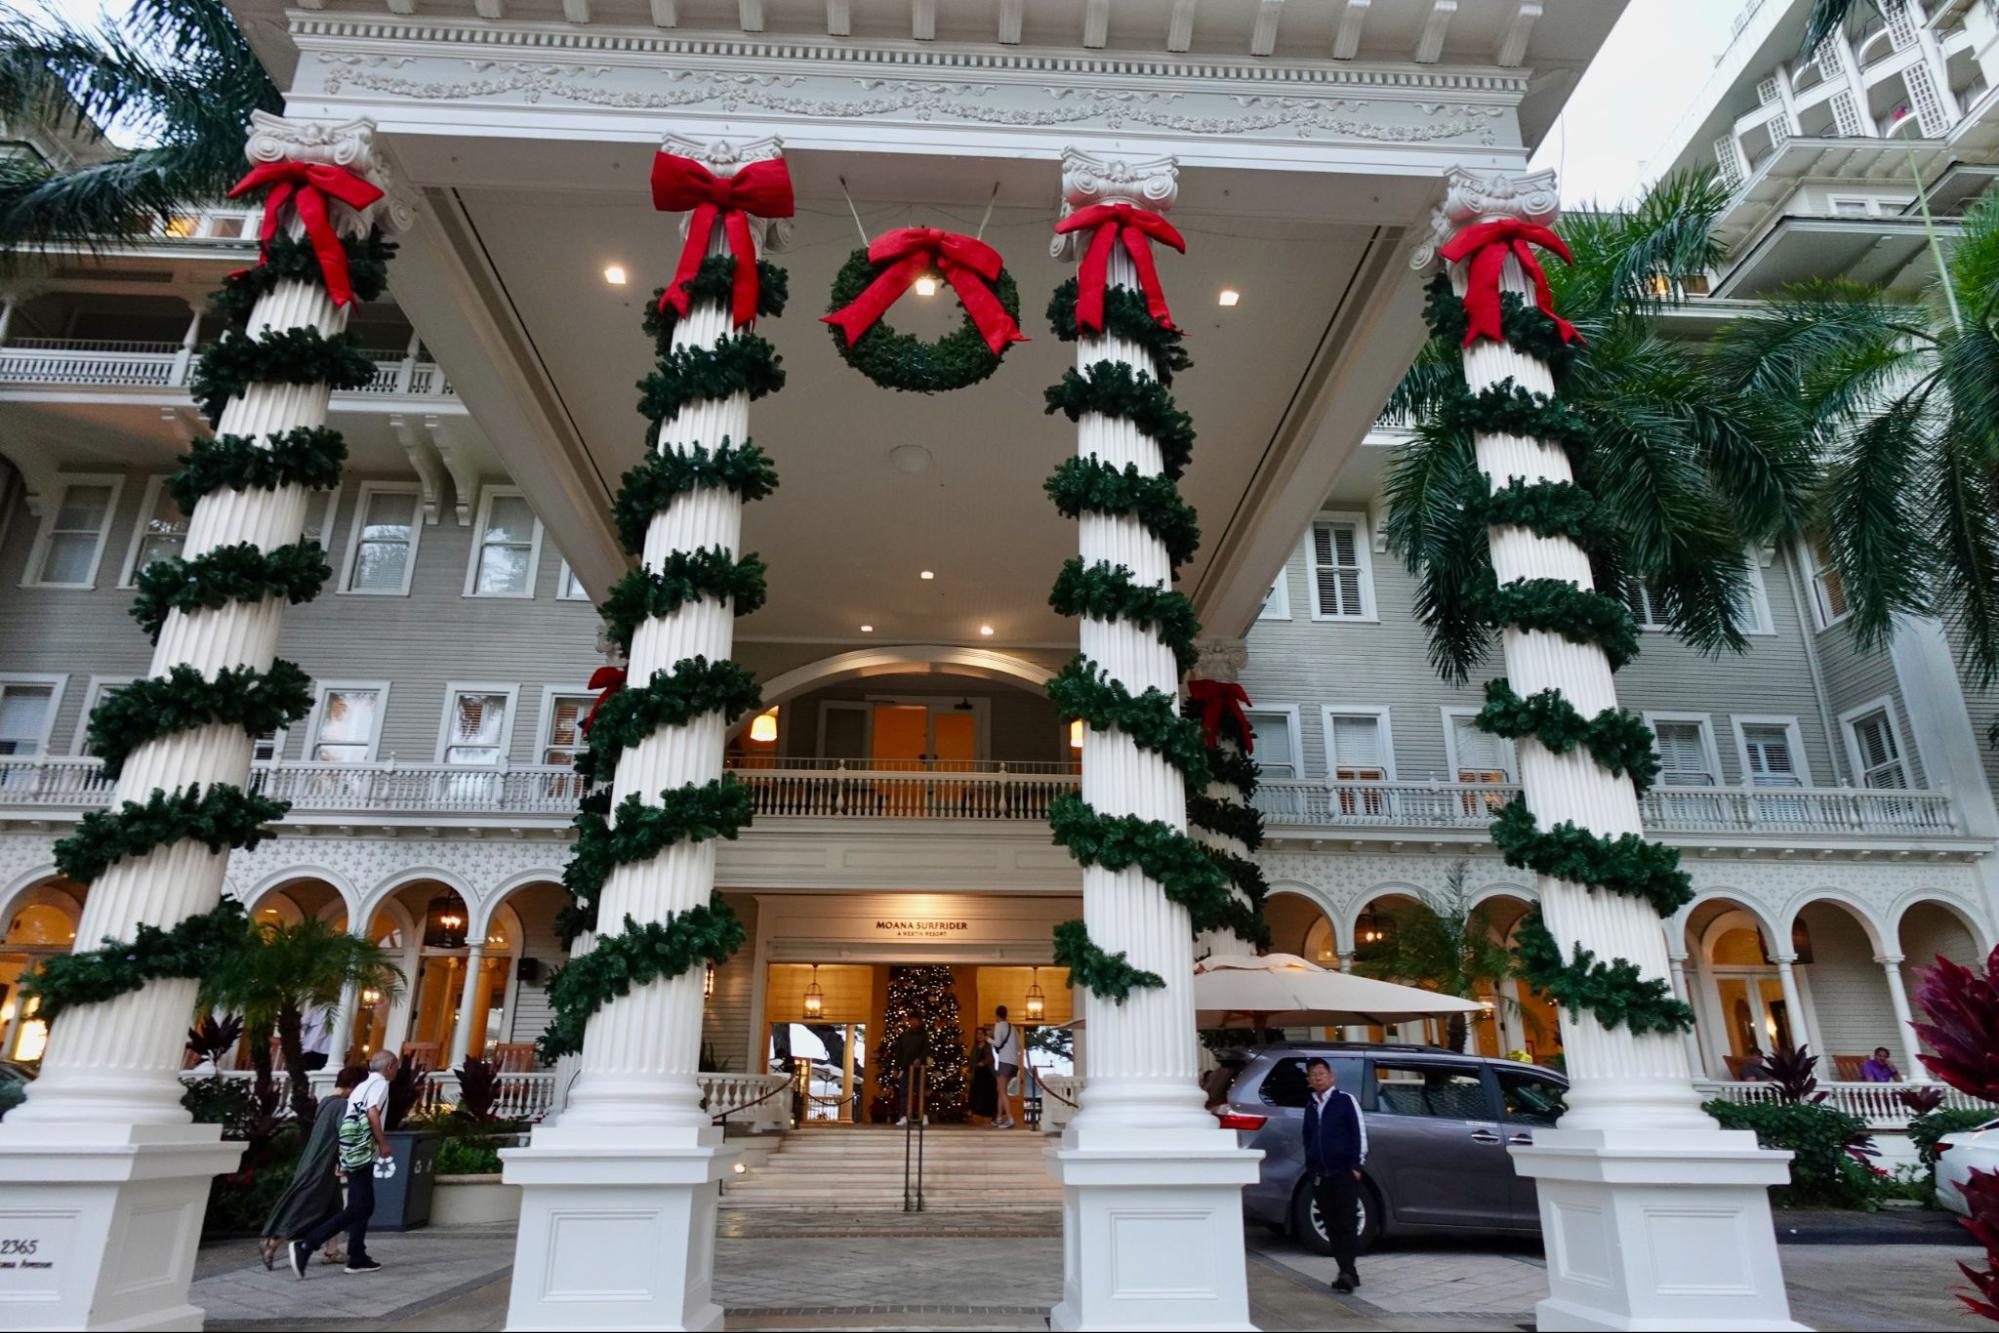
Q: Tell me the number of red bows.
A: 7